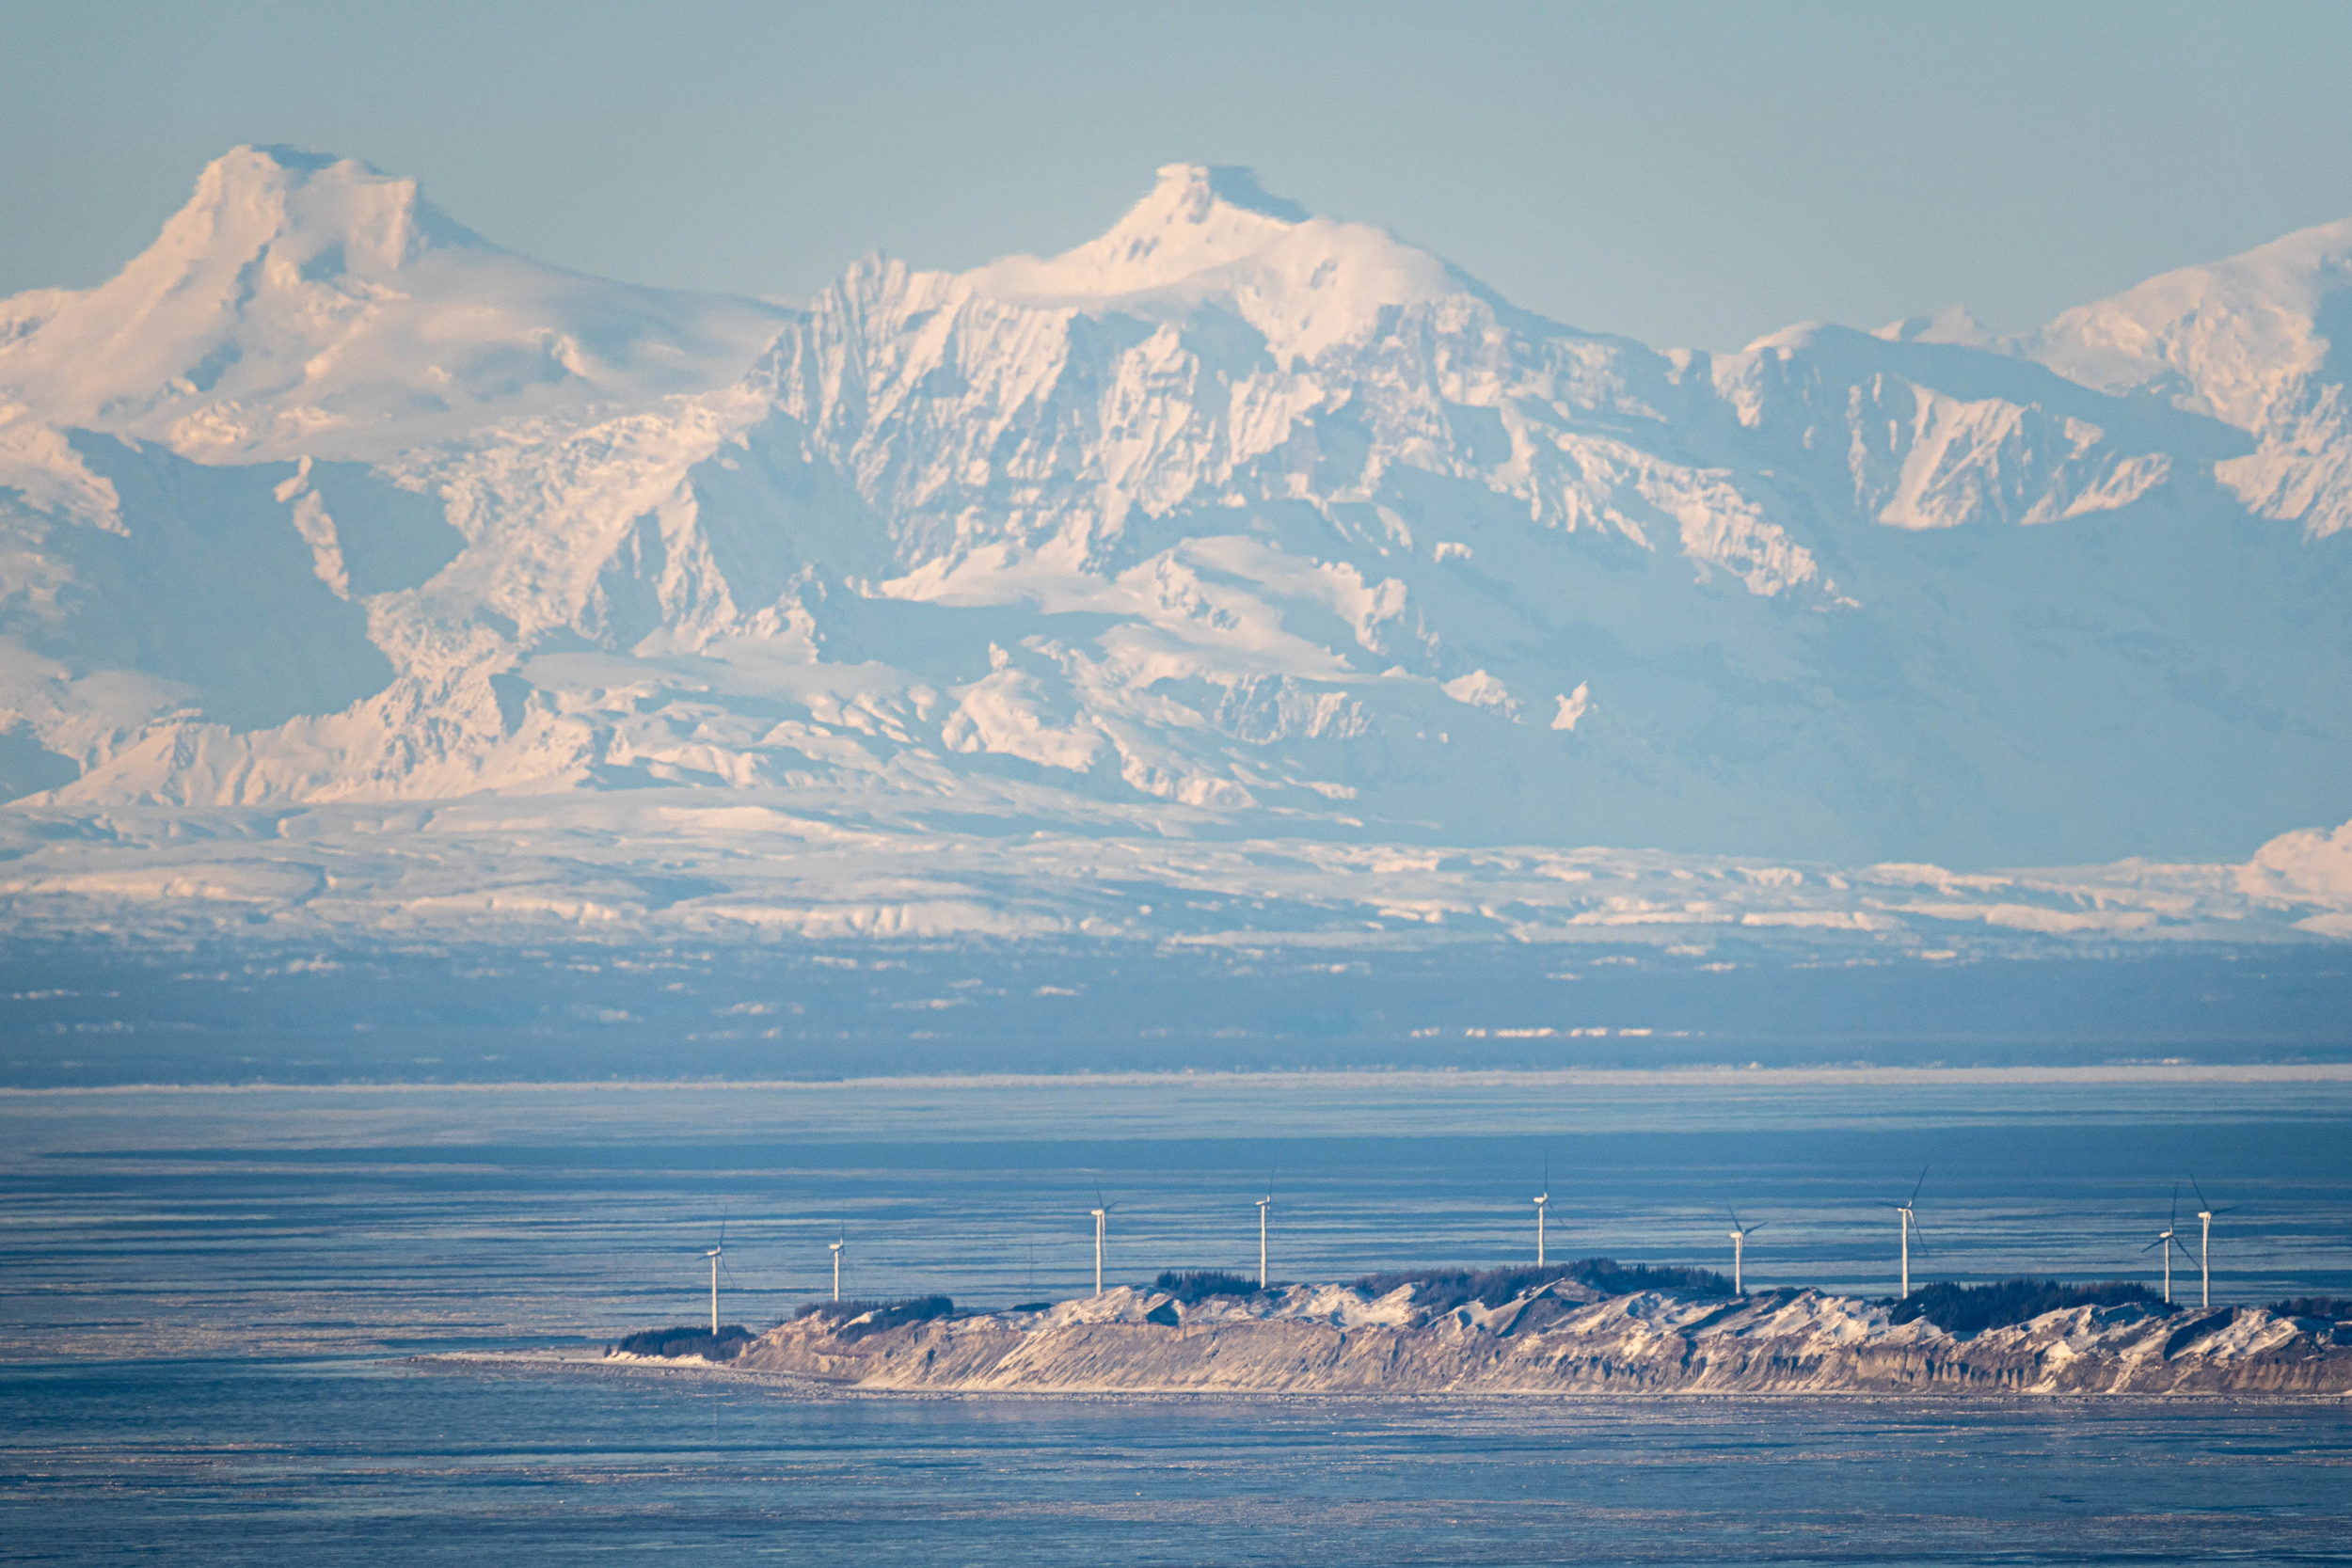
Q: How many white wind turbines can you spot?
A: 9